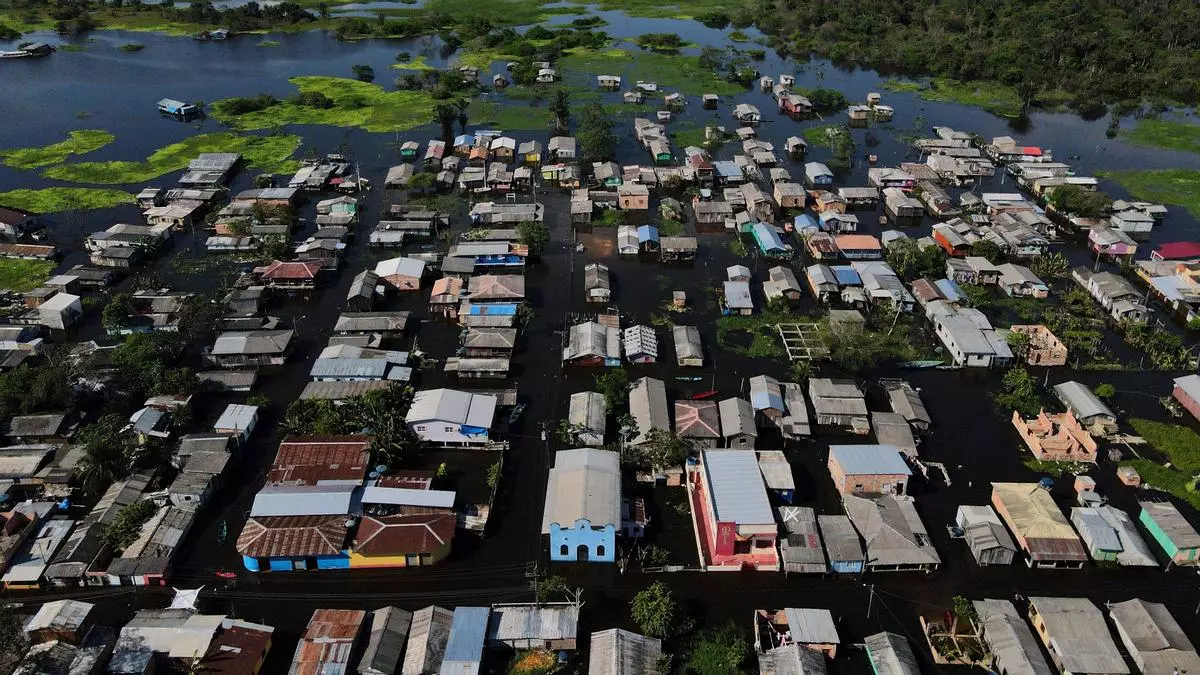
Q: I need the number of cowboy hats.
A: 0